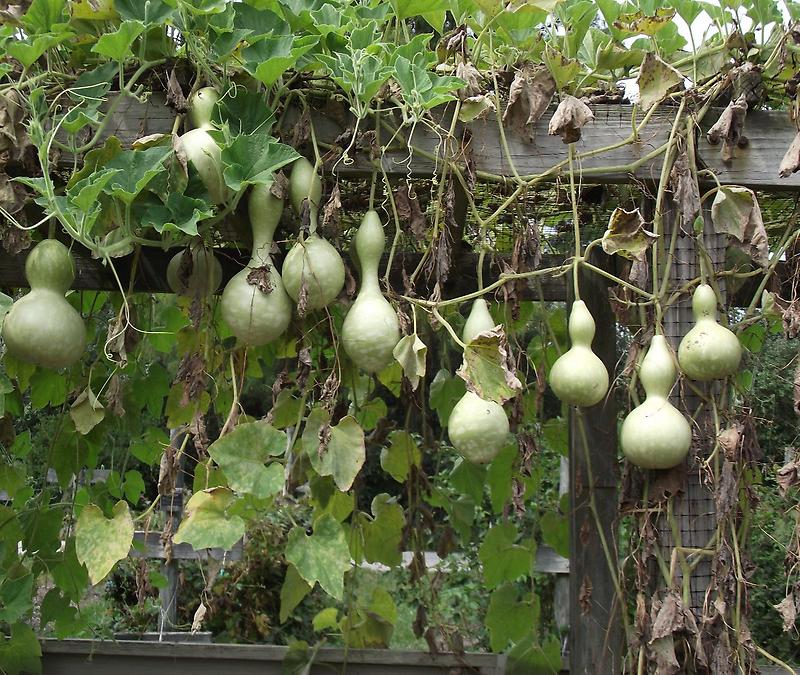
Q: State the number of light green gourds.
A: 10